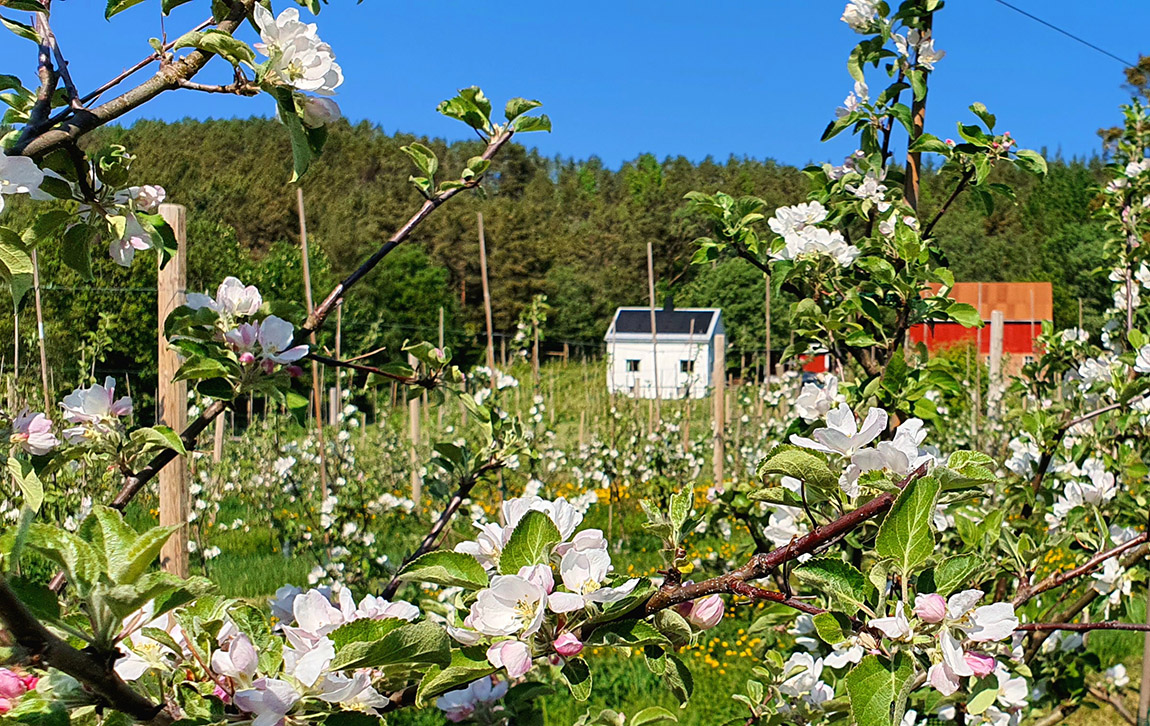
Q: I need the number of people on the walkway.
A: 0